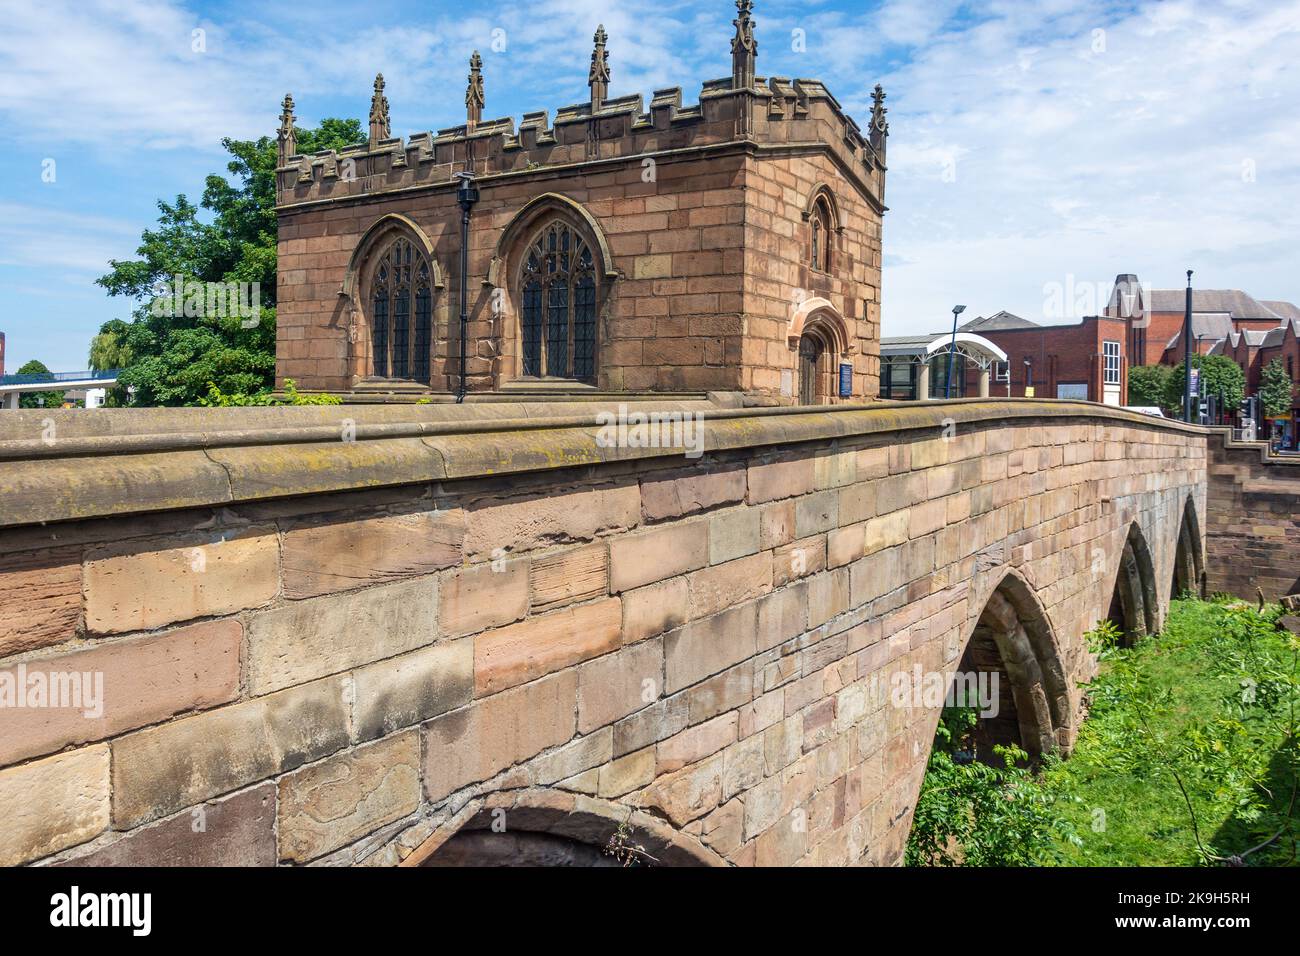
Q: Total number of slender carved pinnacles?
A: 6